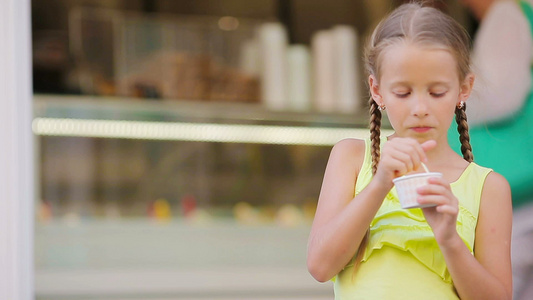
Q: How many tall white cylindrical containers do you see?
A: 4